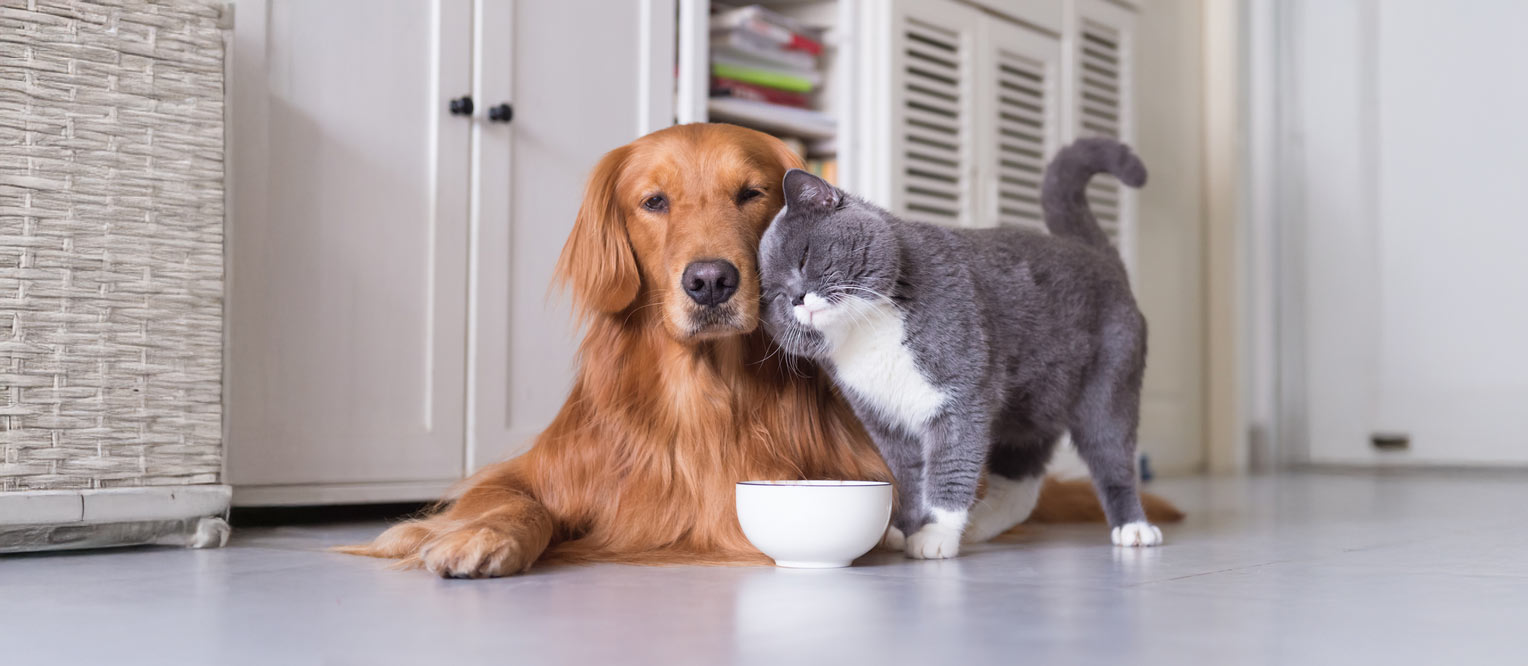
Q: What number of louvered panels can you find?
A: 3